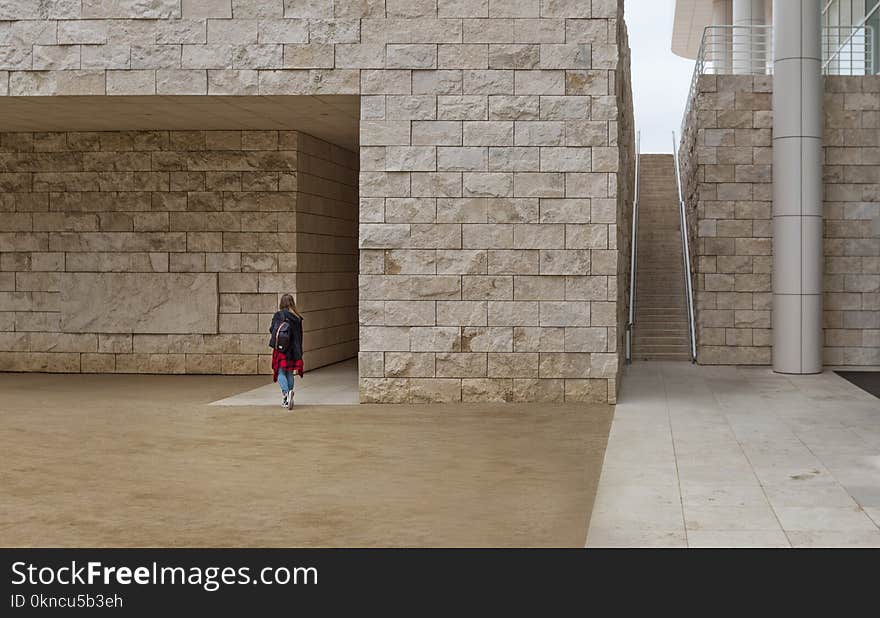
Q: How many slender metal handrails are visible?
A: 2